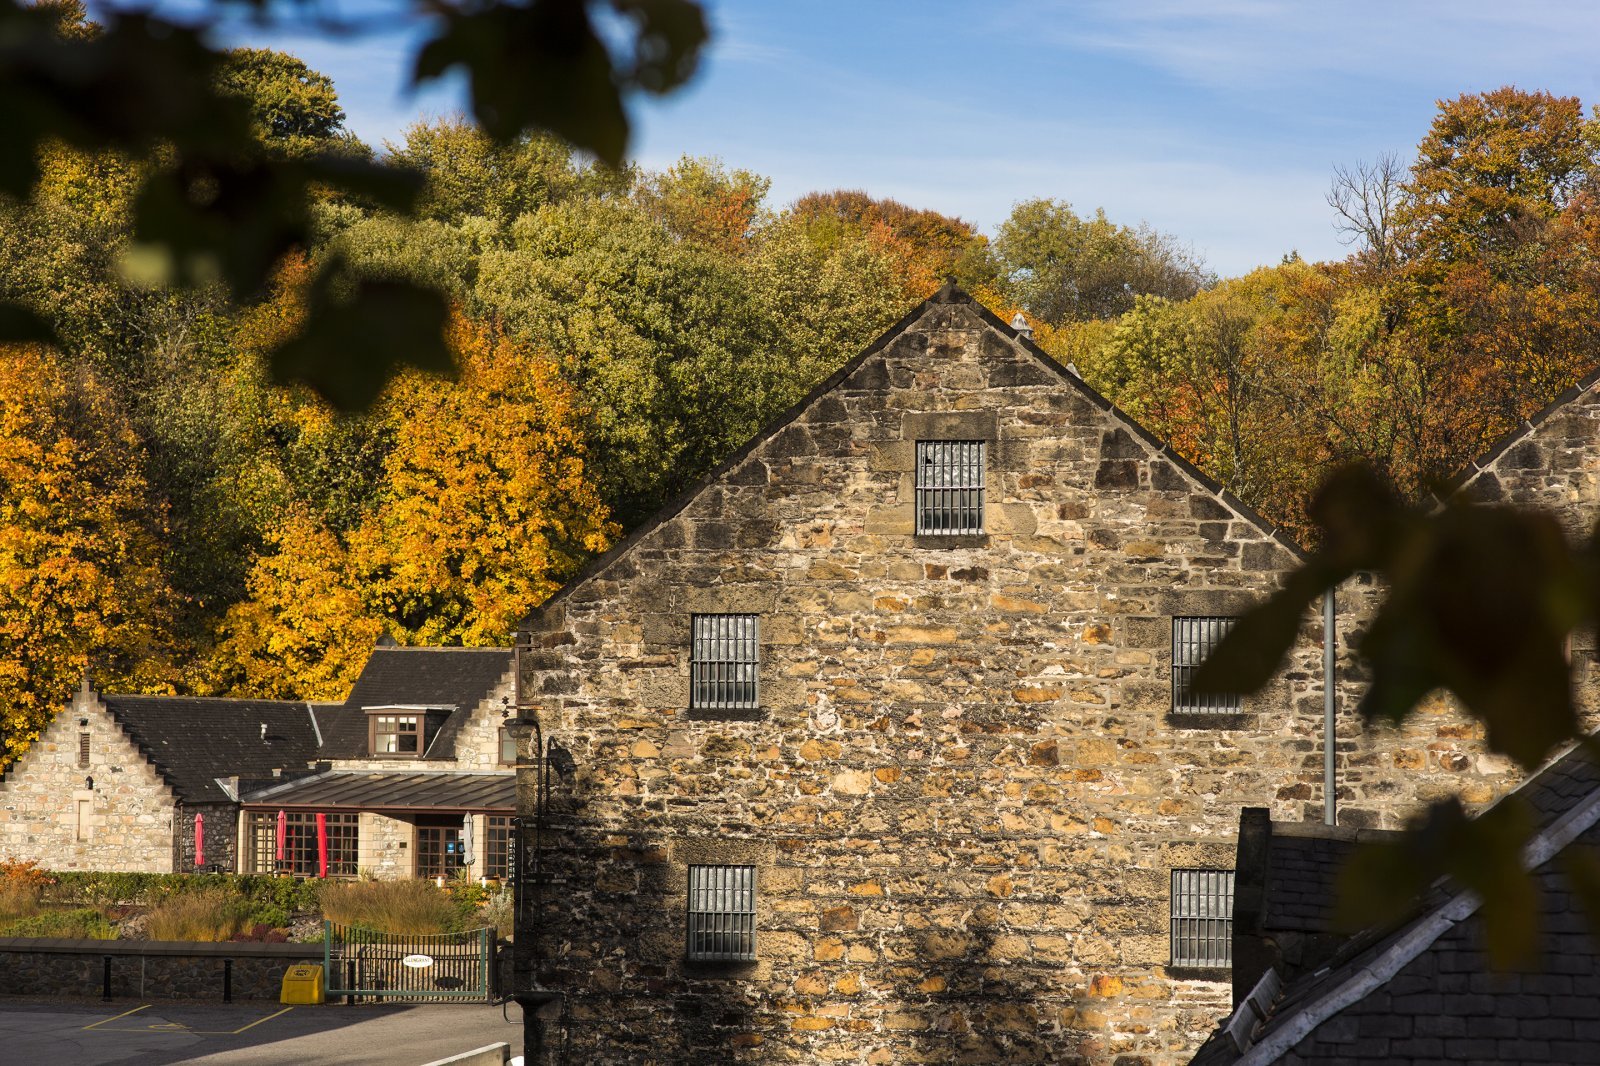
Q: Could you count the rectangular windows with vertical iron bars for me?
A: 5